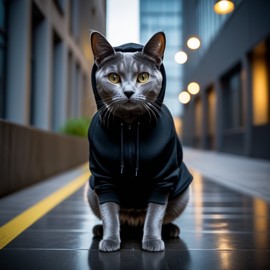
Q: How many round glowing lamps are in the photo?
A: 5